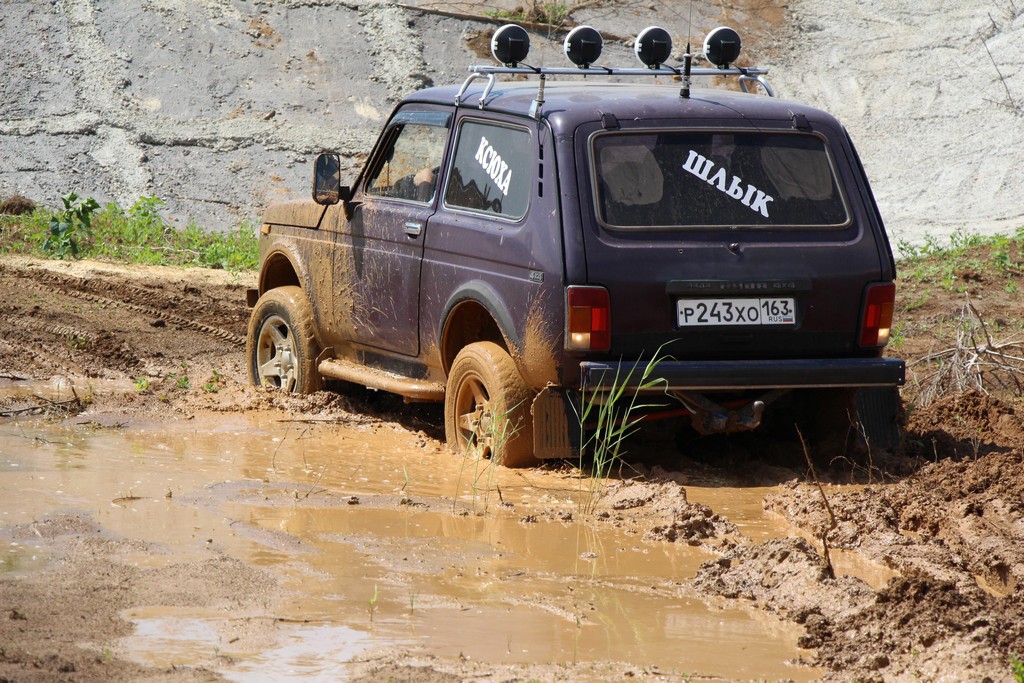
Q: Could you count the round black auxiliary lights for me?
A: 4